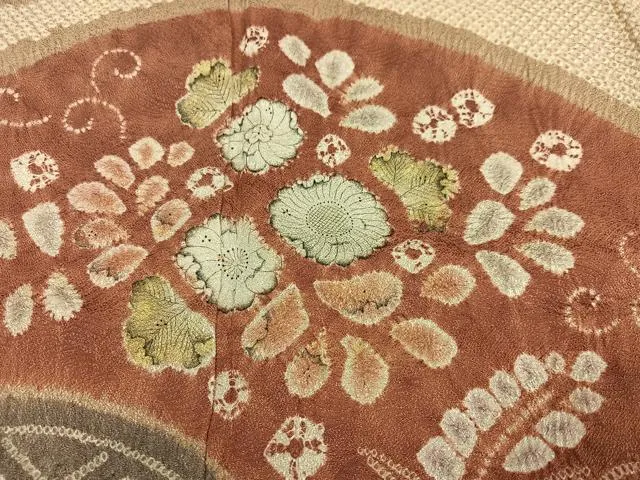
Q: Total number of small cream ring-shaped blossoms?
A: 10